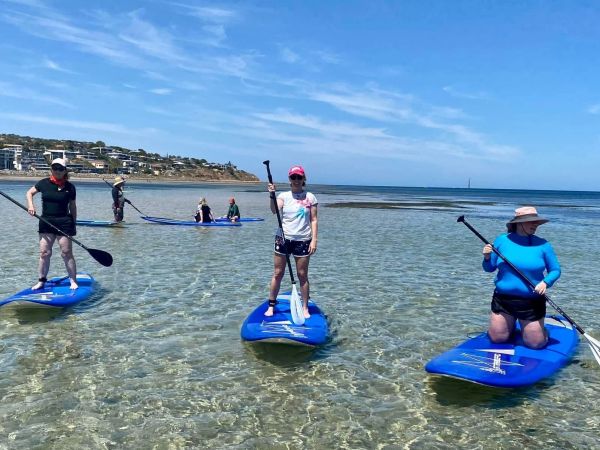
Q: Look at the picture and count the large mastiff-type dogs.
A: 0